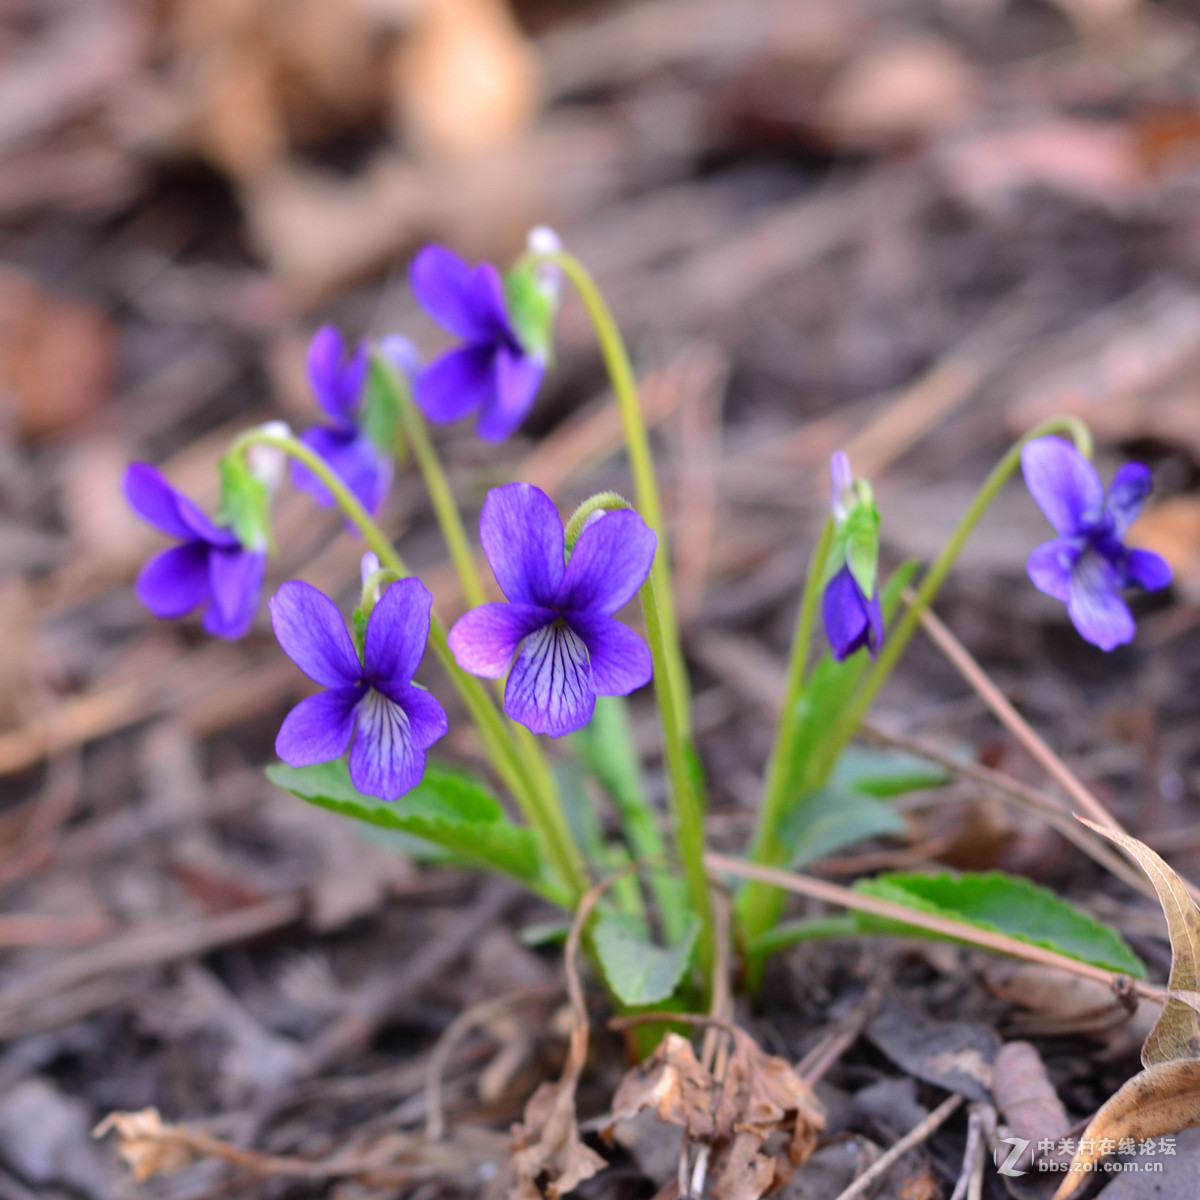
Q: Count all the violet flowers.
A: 7